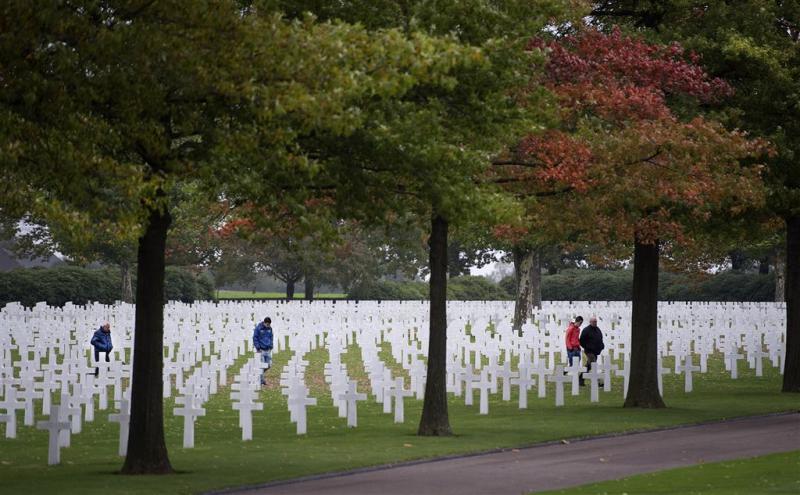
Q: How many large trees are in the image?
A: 4